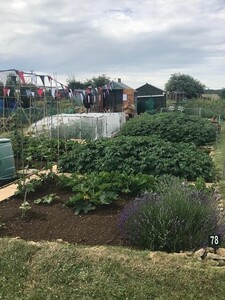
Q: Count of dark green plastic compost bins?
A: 1